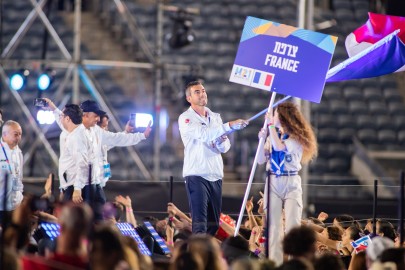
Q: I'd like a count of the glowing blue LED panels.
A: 3